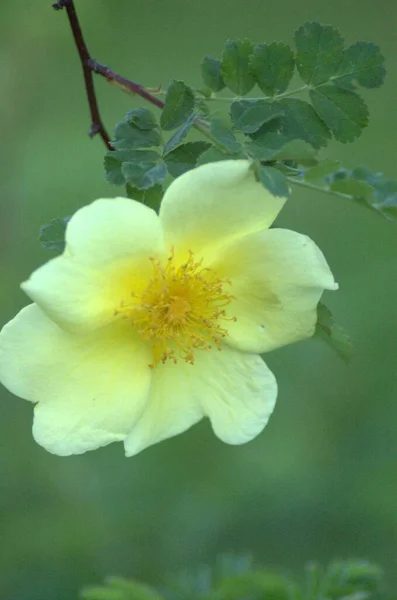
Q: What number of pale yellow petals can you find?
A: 5